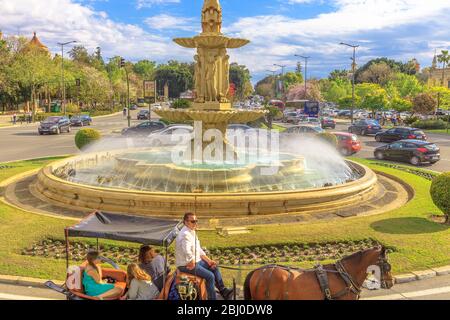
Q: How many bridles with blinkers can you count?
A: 1